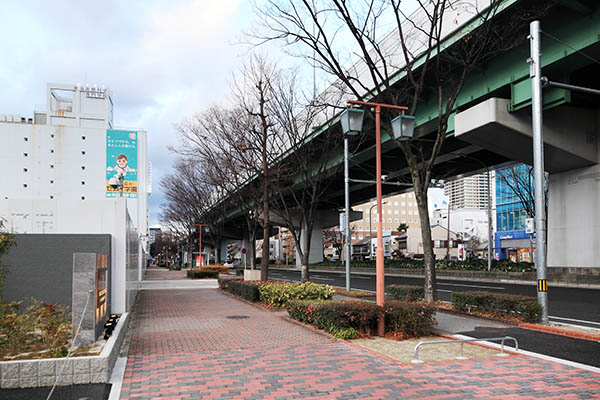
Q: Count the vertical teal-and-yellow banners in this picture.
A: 1